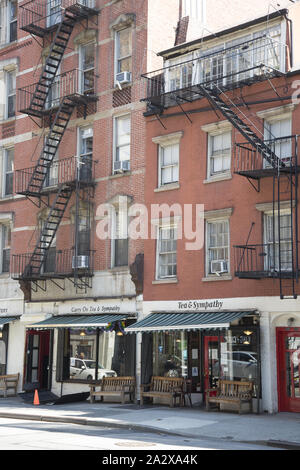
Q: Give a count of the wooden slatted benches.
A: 4